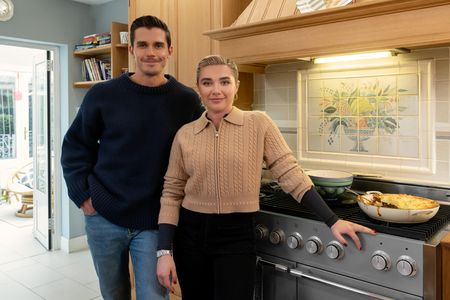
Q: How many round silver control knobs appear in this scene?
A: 7